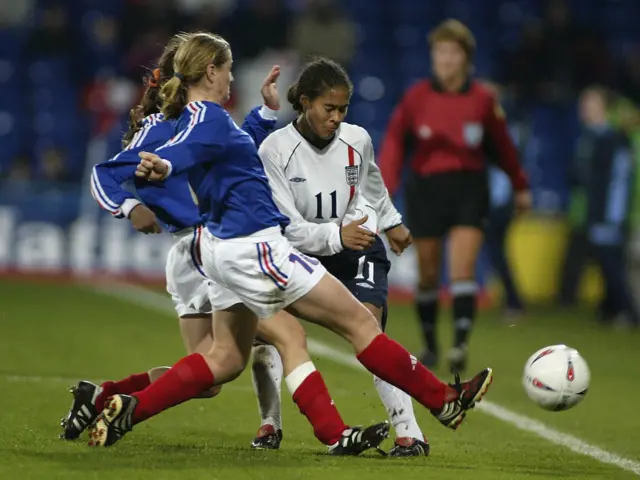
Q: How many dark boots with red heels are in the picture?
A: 2